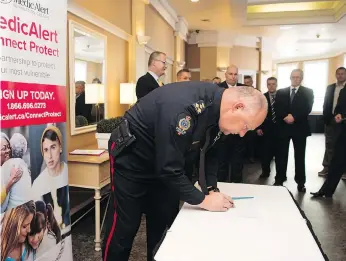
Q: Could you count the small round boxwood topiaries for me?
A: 1